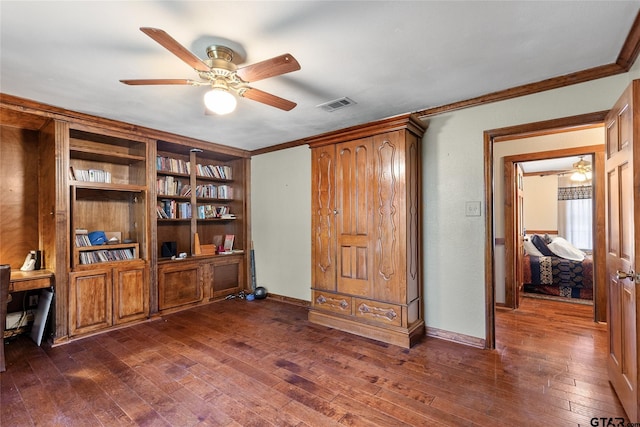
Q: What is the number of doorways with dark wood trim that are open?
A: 2